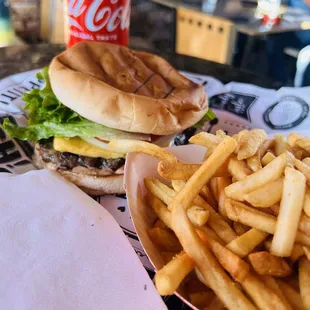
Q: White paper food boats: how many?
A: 1